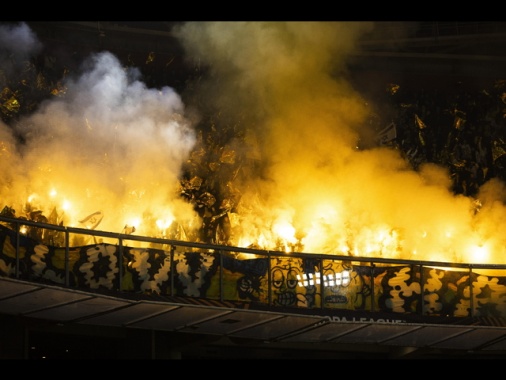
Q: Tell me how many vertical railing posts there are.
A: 10